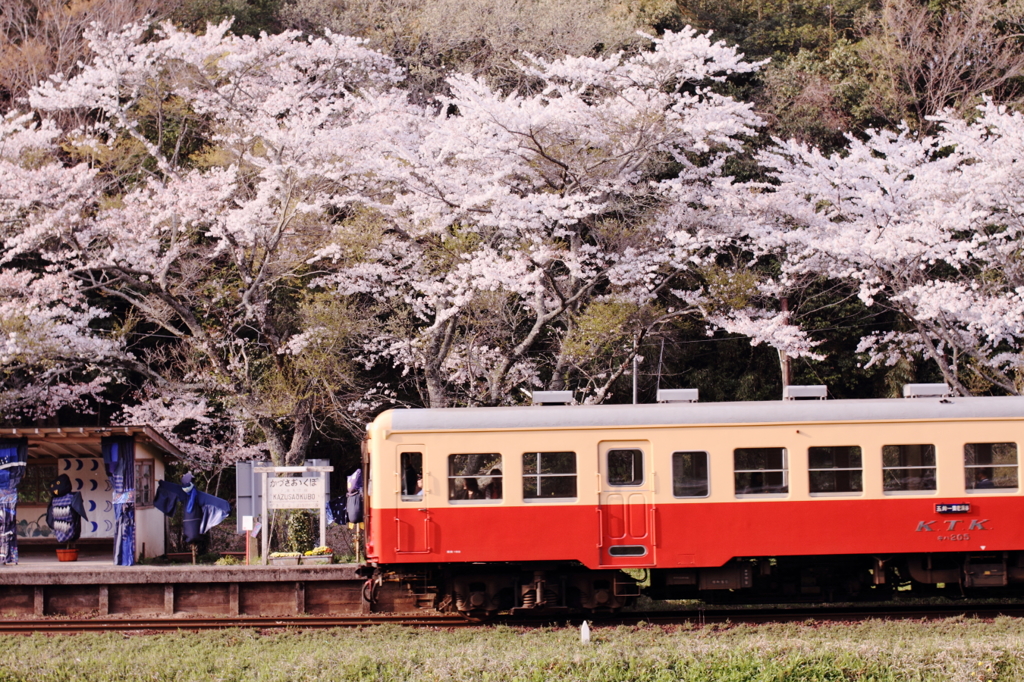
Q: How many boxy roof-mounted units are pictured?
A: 4